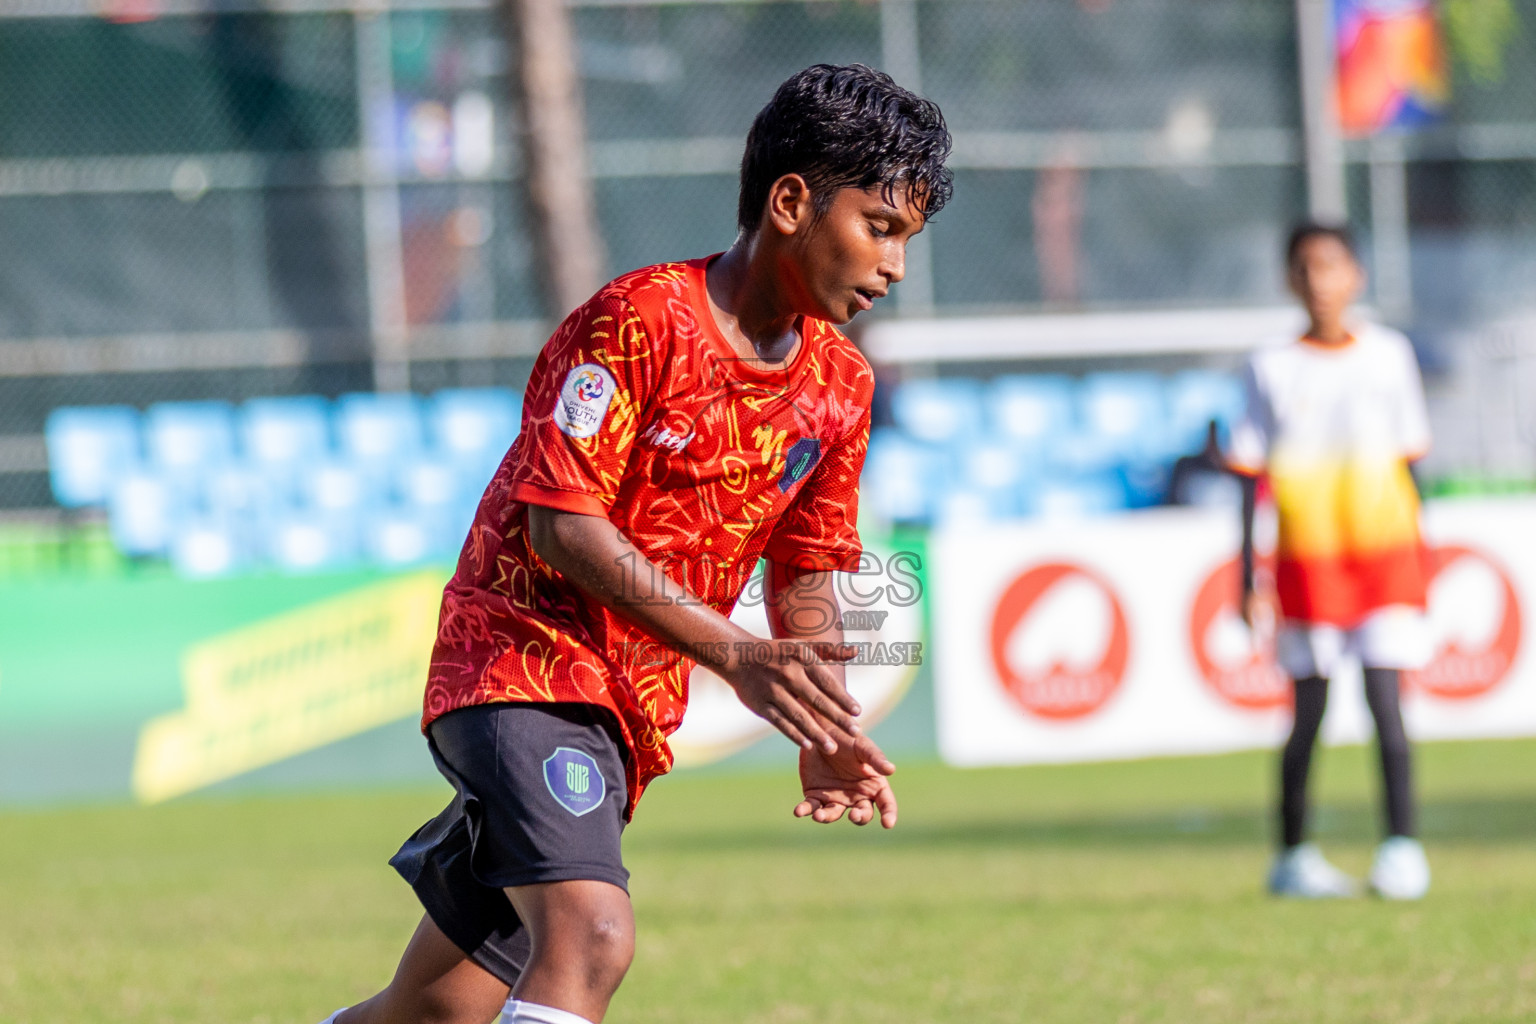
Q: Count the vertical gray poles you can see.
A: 4